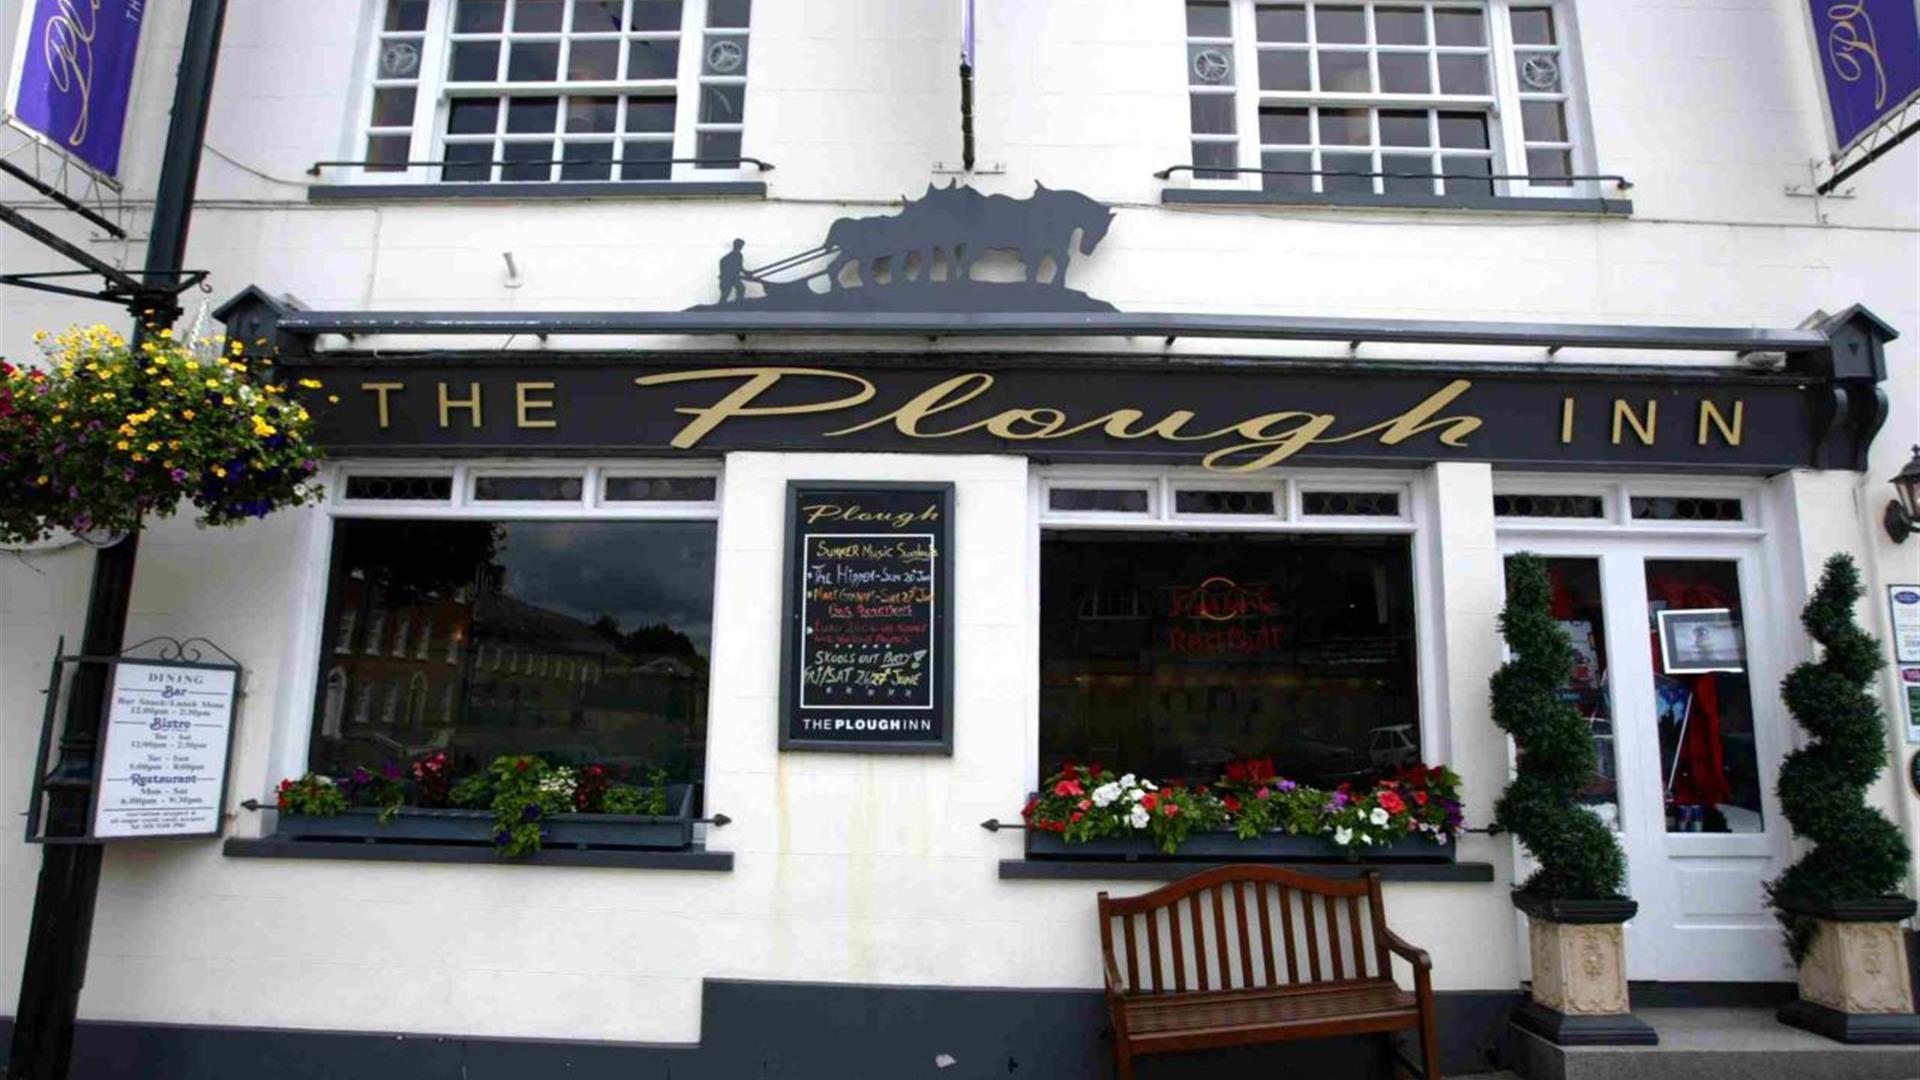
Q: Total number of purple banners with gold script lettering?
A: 2